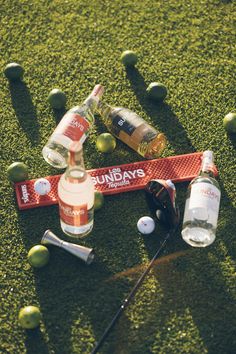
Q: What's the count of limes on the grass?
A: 10